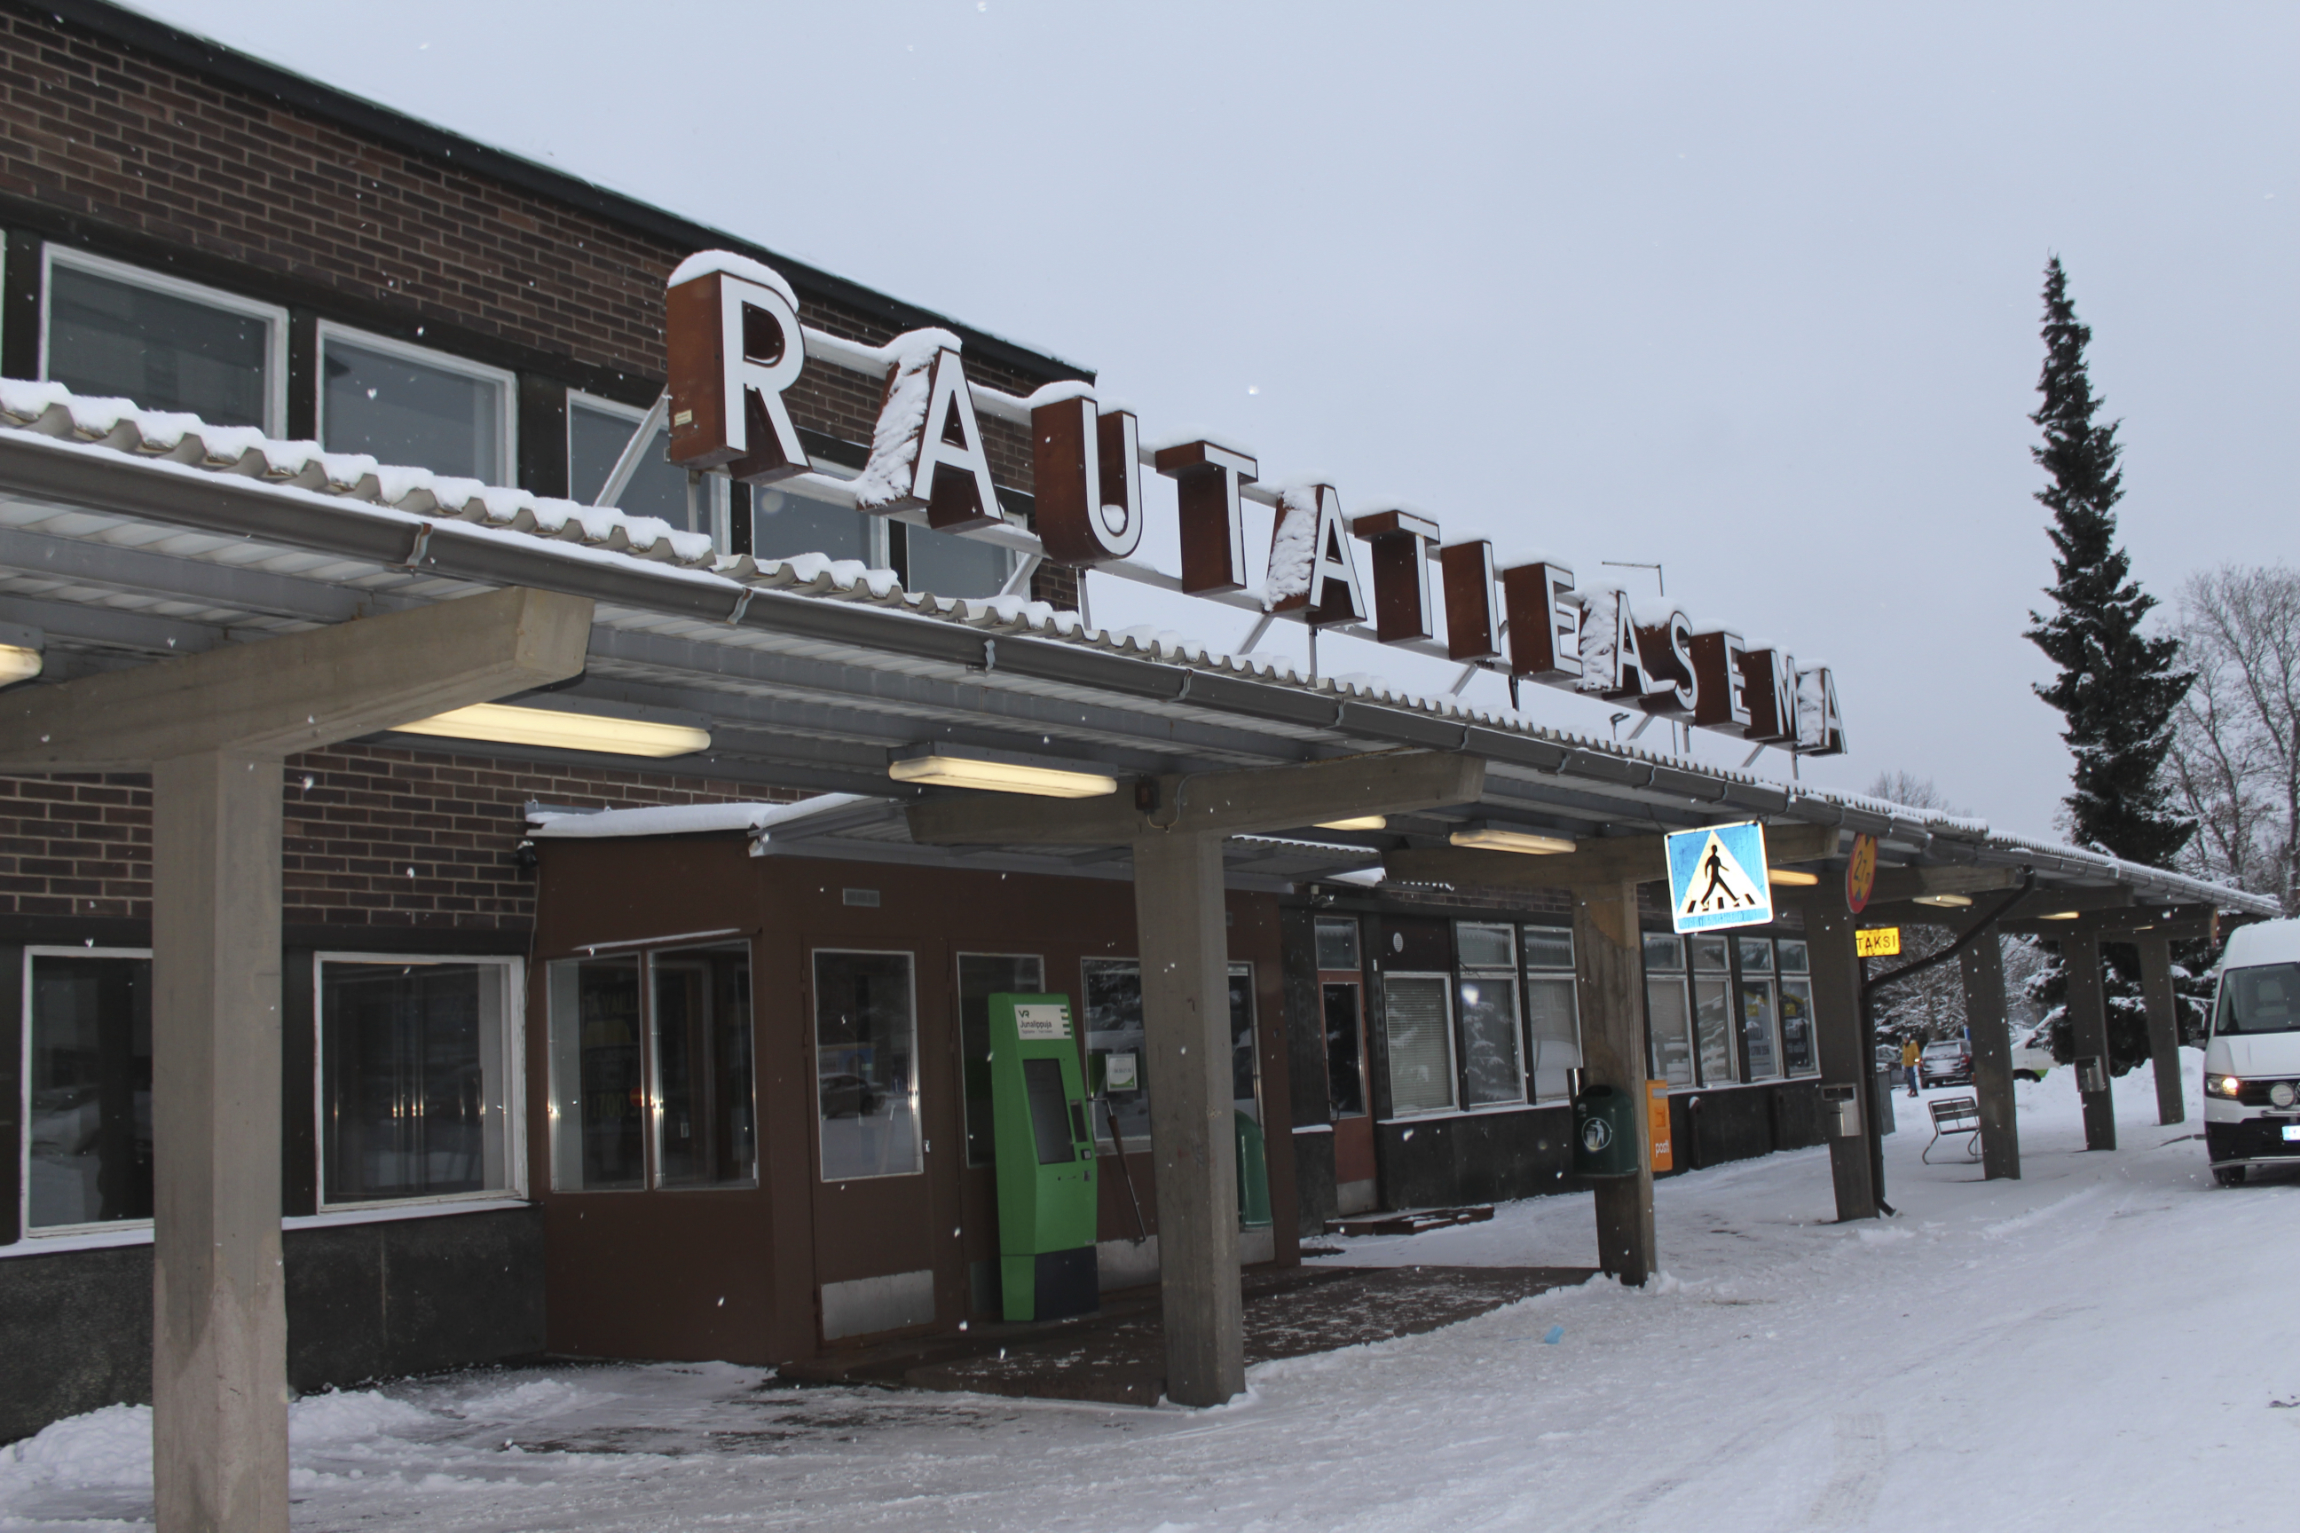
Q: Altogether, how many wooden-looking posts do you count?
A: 7